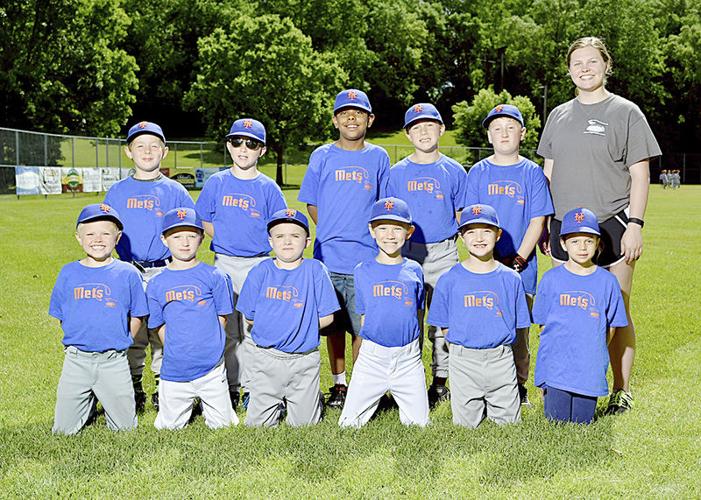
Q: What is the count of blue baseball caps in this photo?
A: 11